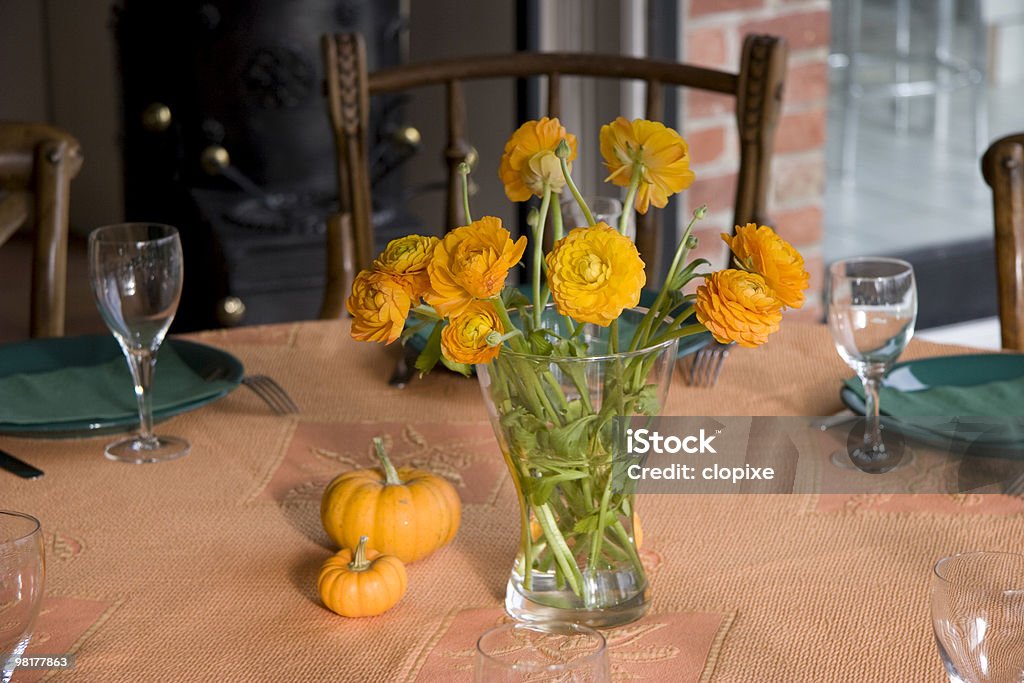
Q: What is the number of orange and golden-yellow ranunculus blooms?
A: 9